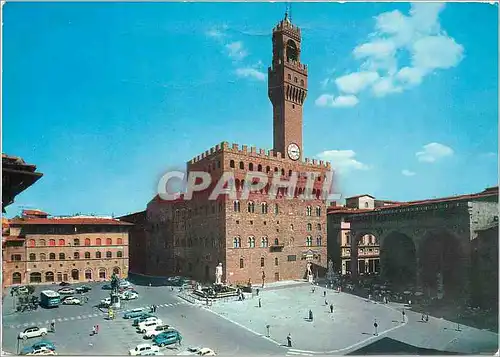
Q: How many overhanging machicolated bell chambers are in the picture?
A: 1